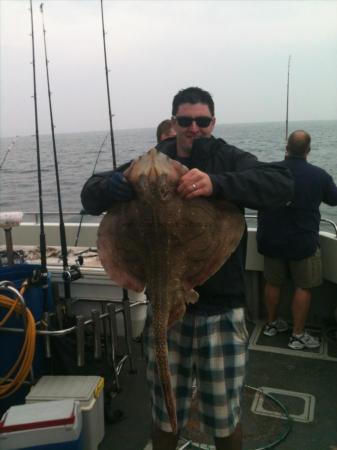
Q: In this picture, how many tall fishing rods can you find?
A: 4